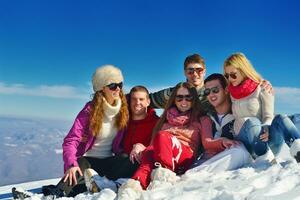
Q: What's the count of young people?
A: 6